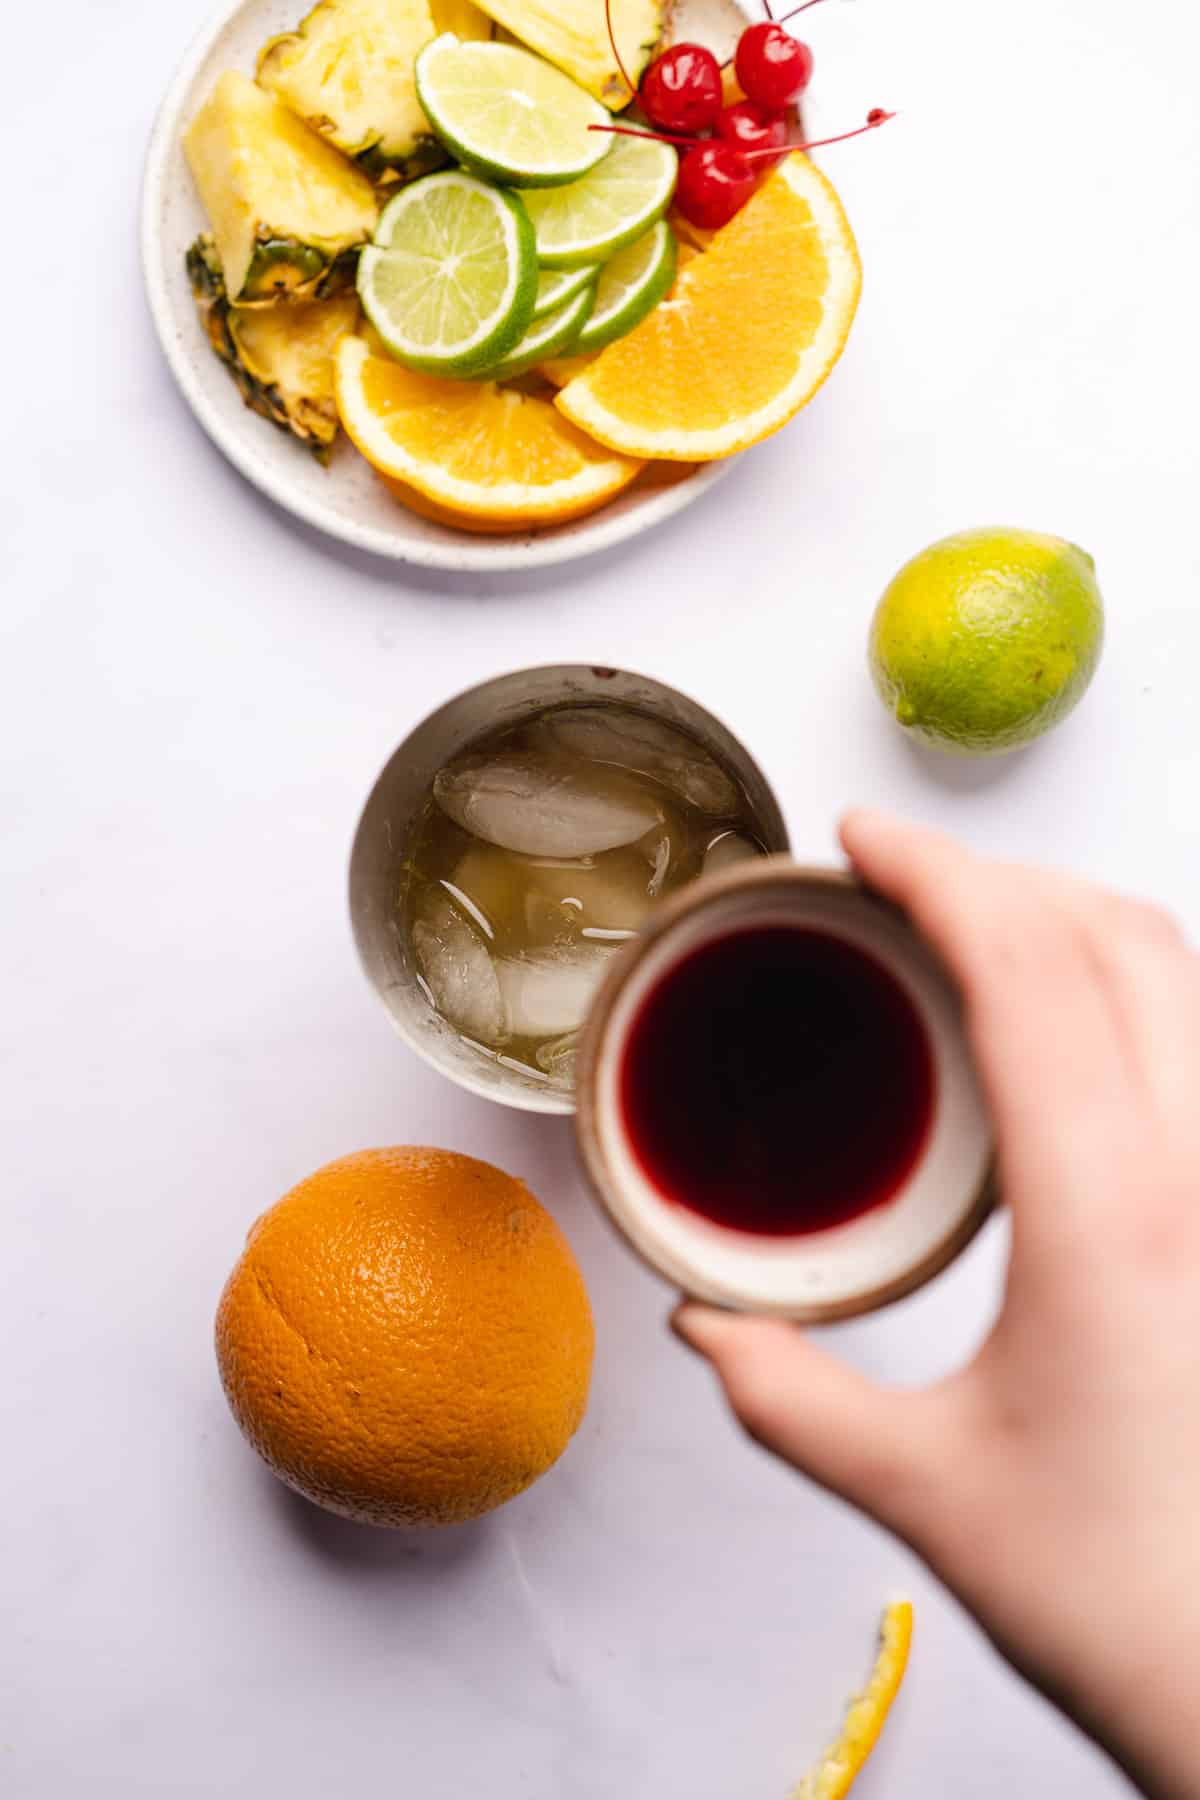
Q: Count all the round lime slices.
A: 6